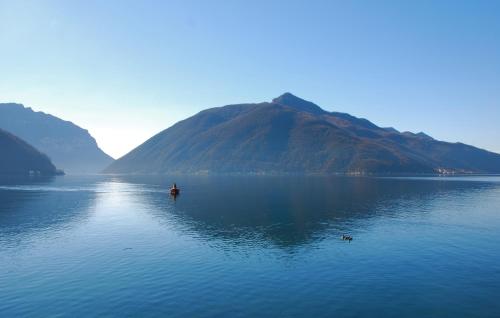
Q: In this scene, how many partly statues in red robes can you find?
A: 0